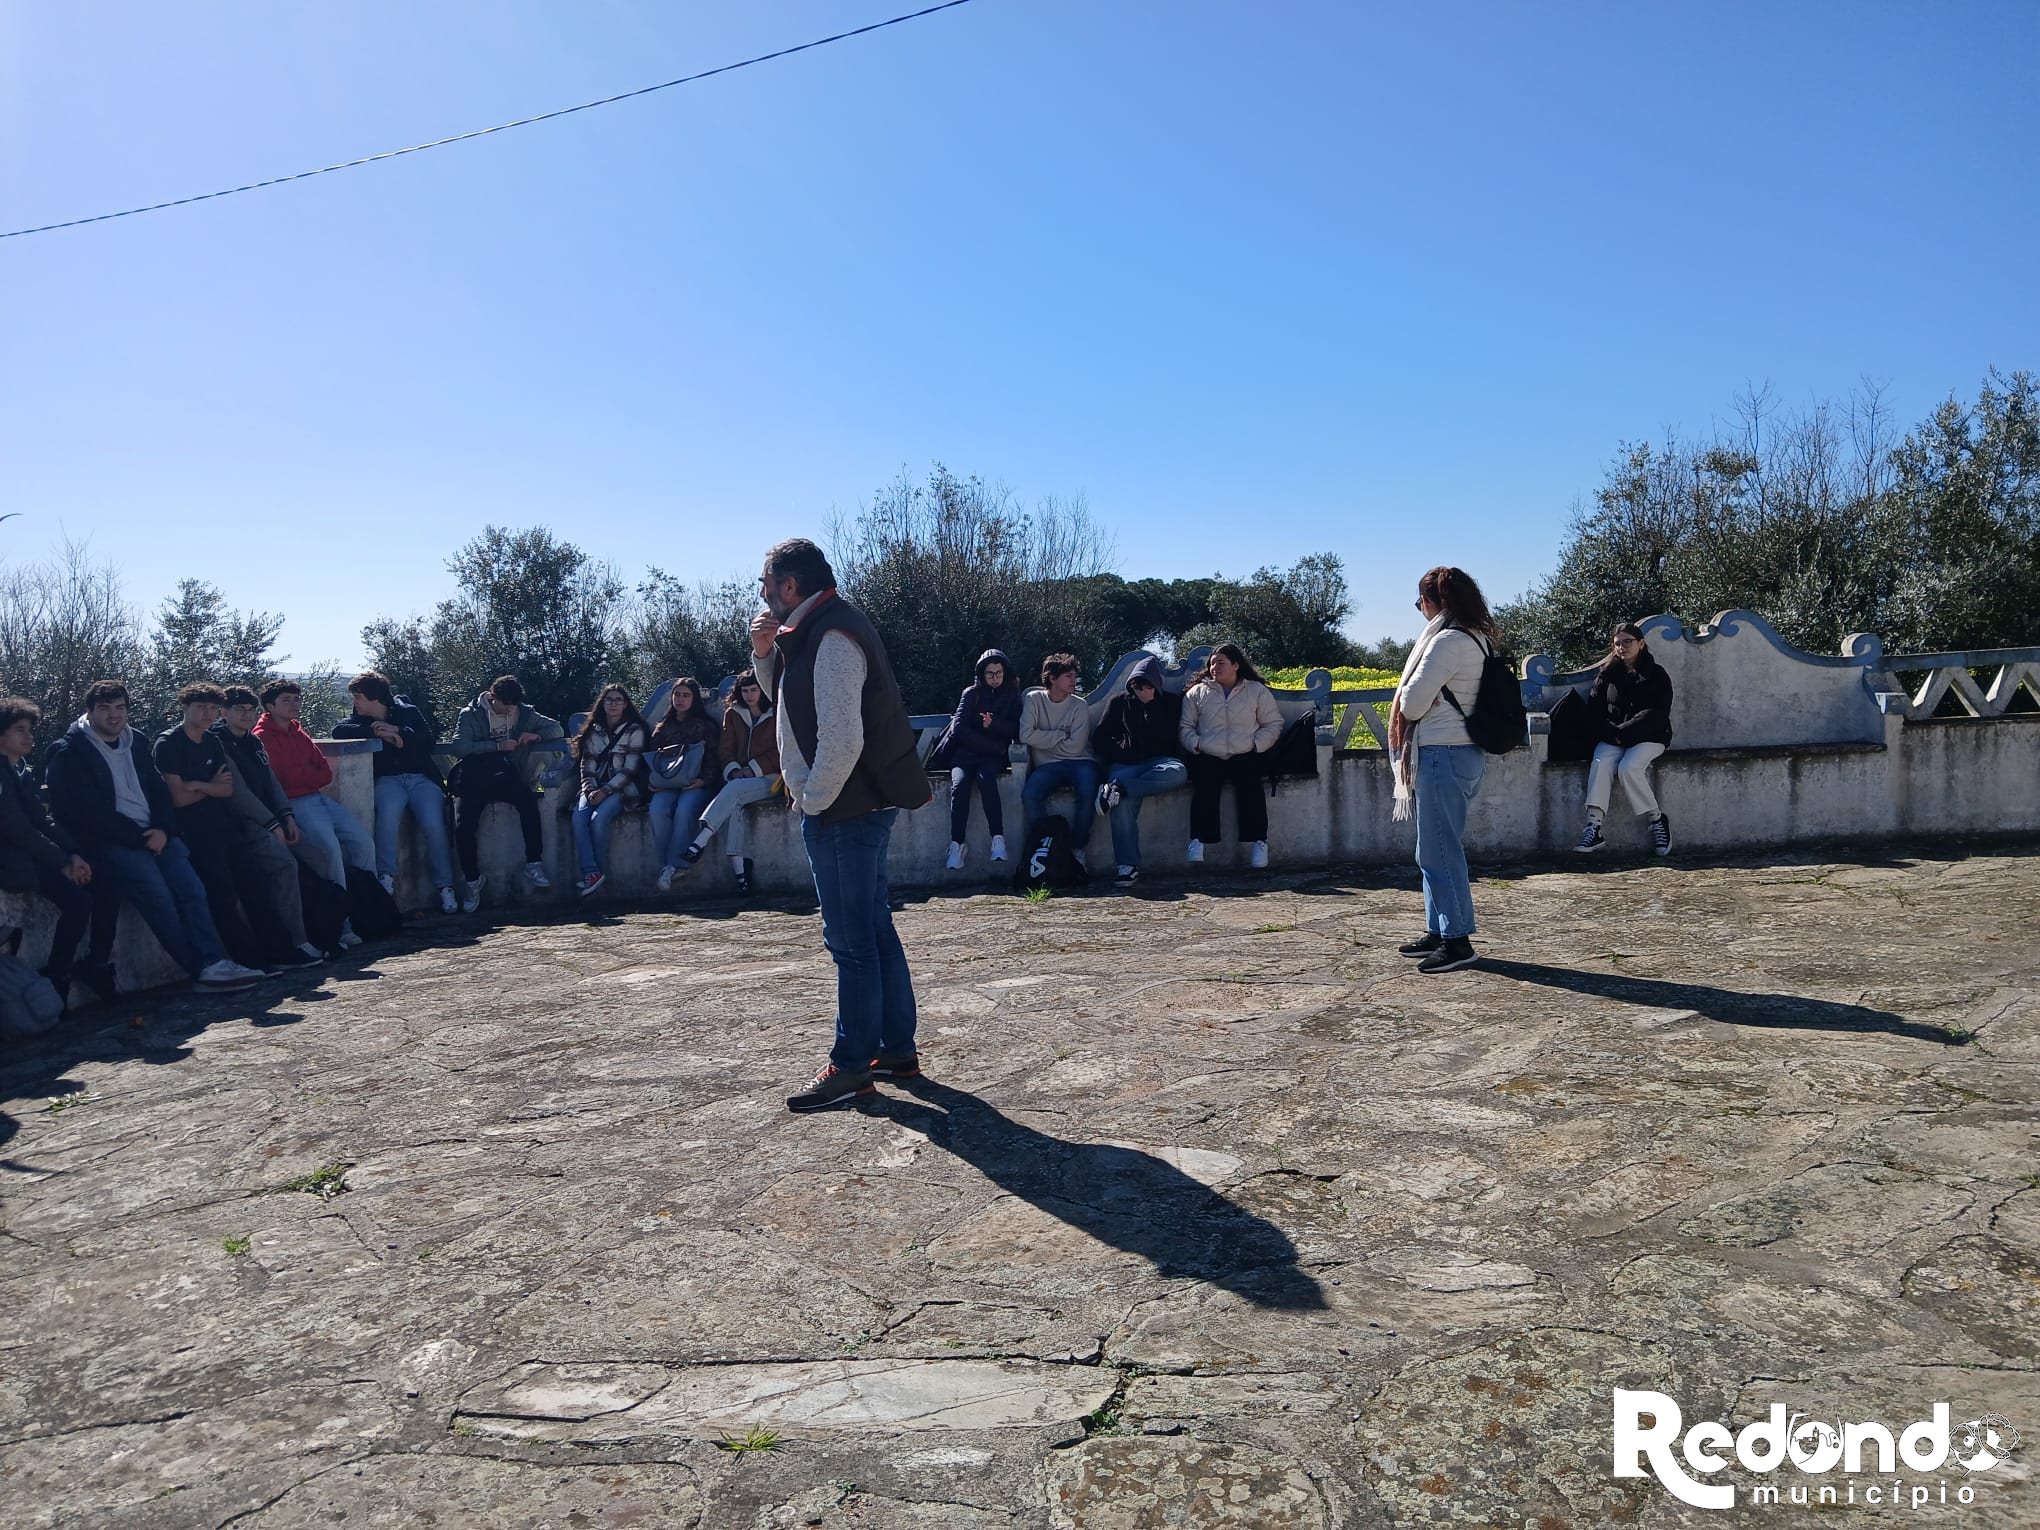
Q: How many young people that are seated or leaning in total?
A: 15